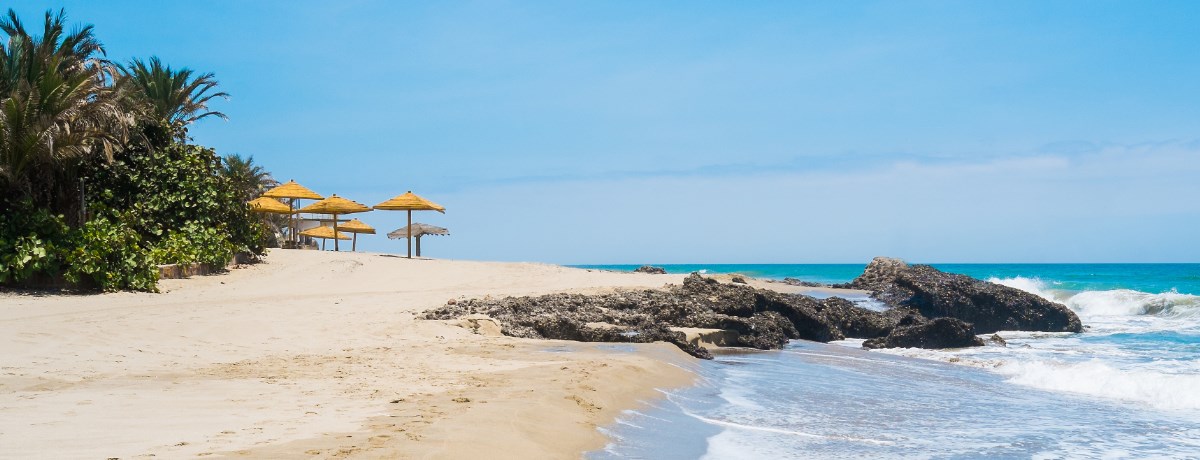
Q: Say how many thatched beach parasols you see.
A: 7